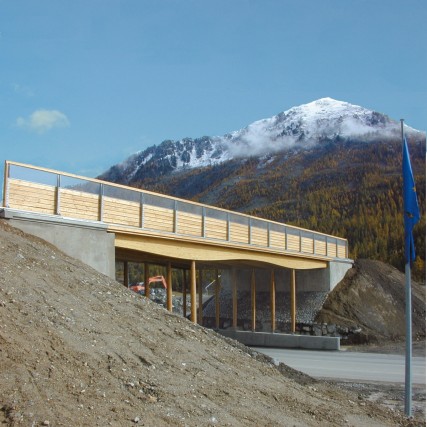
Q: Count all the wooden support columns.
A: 11